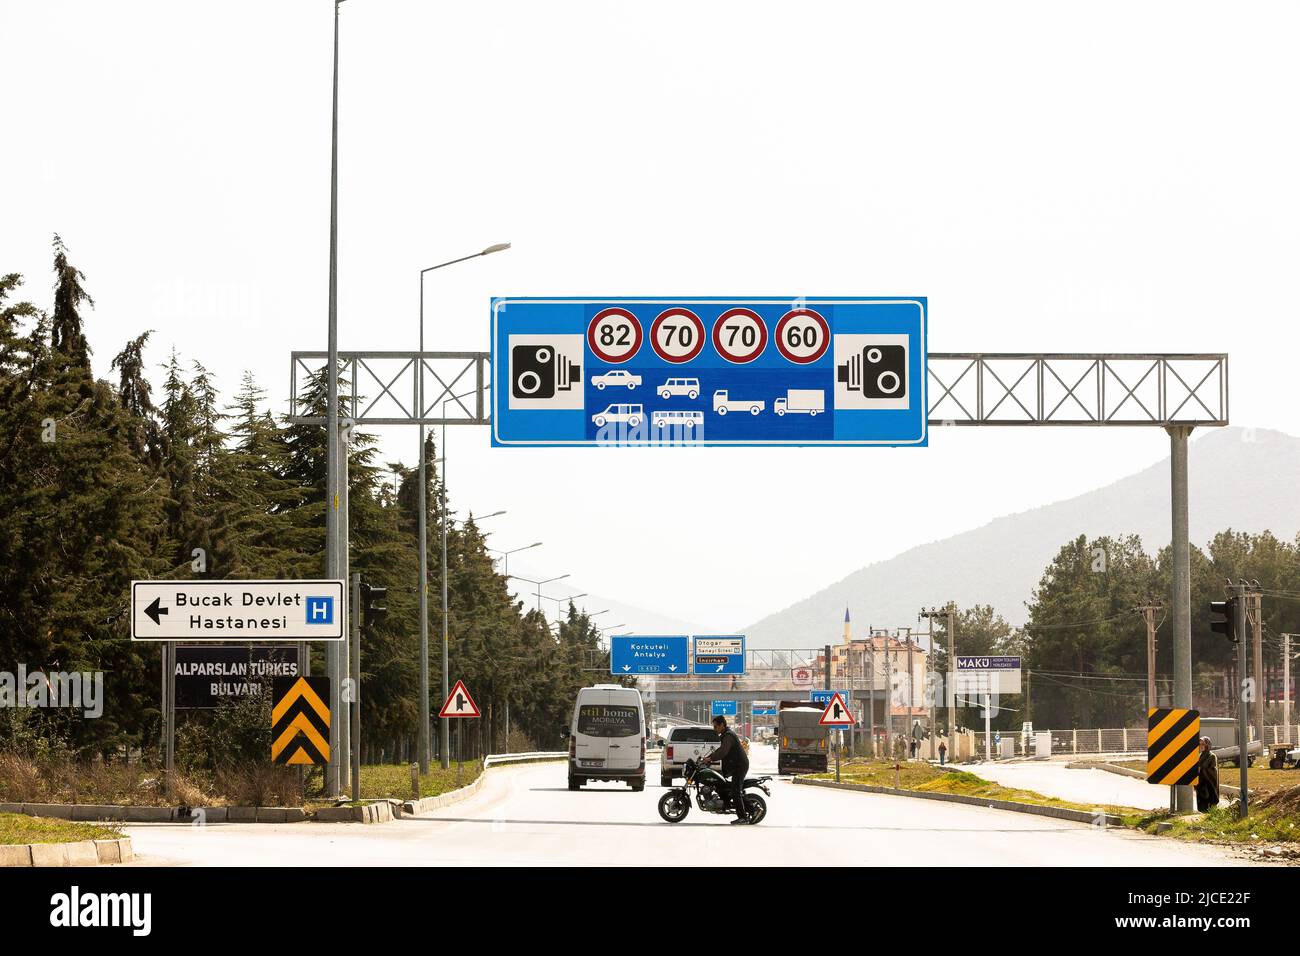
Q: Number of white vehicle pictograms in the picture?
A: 6